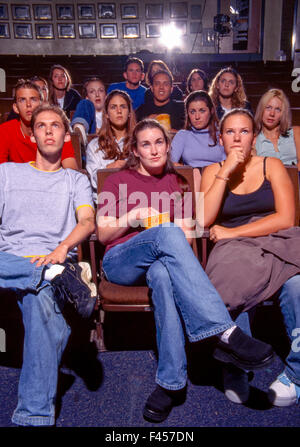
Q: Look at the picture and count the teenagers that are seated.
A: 15